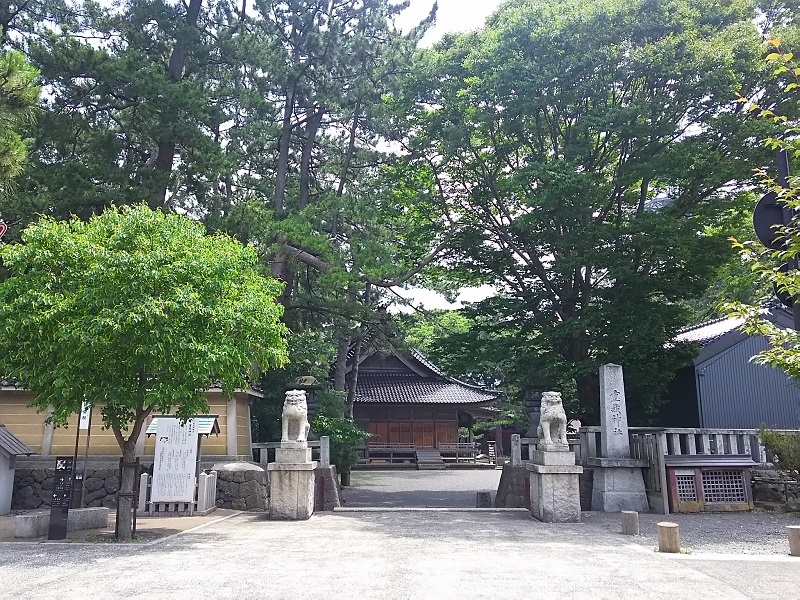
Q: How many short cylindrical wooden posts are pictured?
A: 3